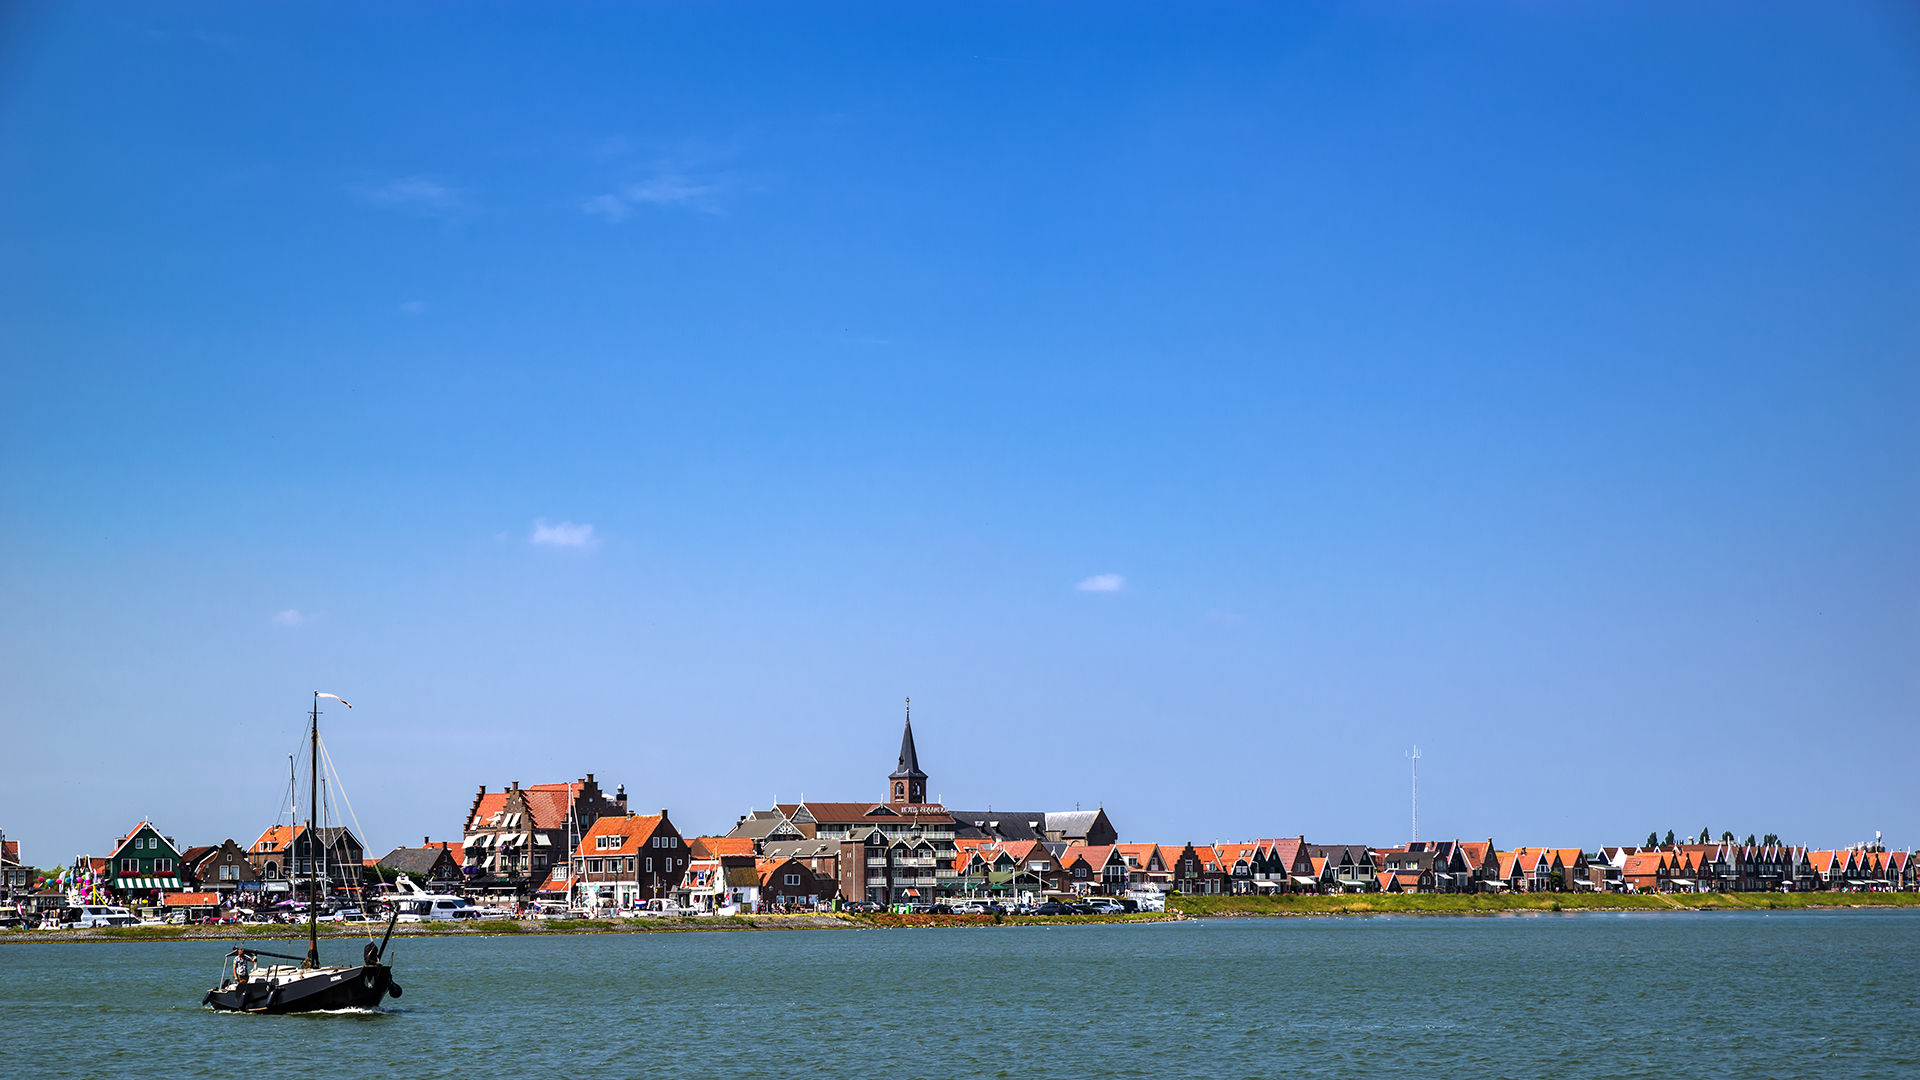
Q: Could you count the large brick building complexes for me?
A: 2